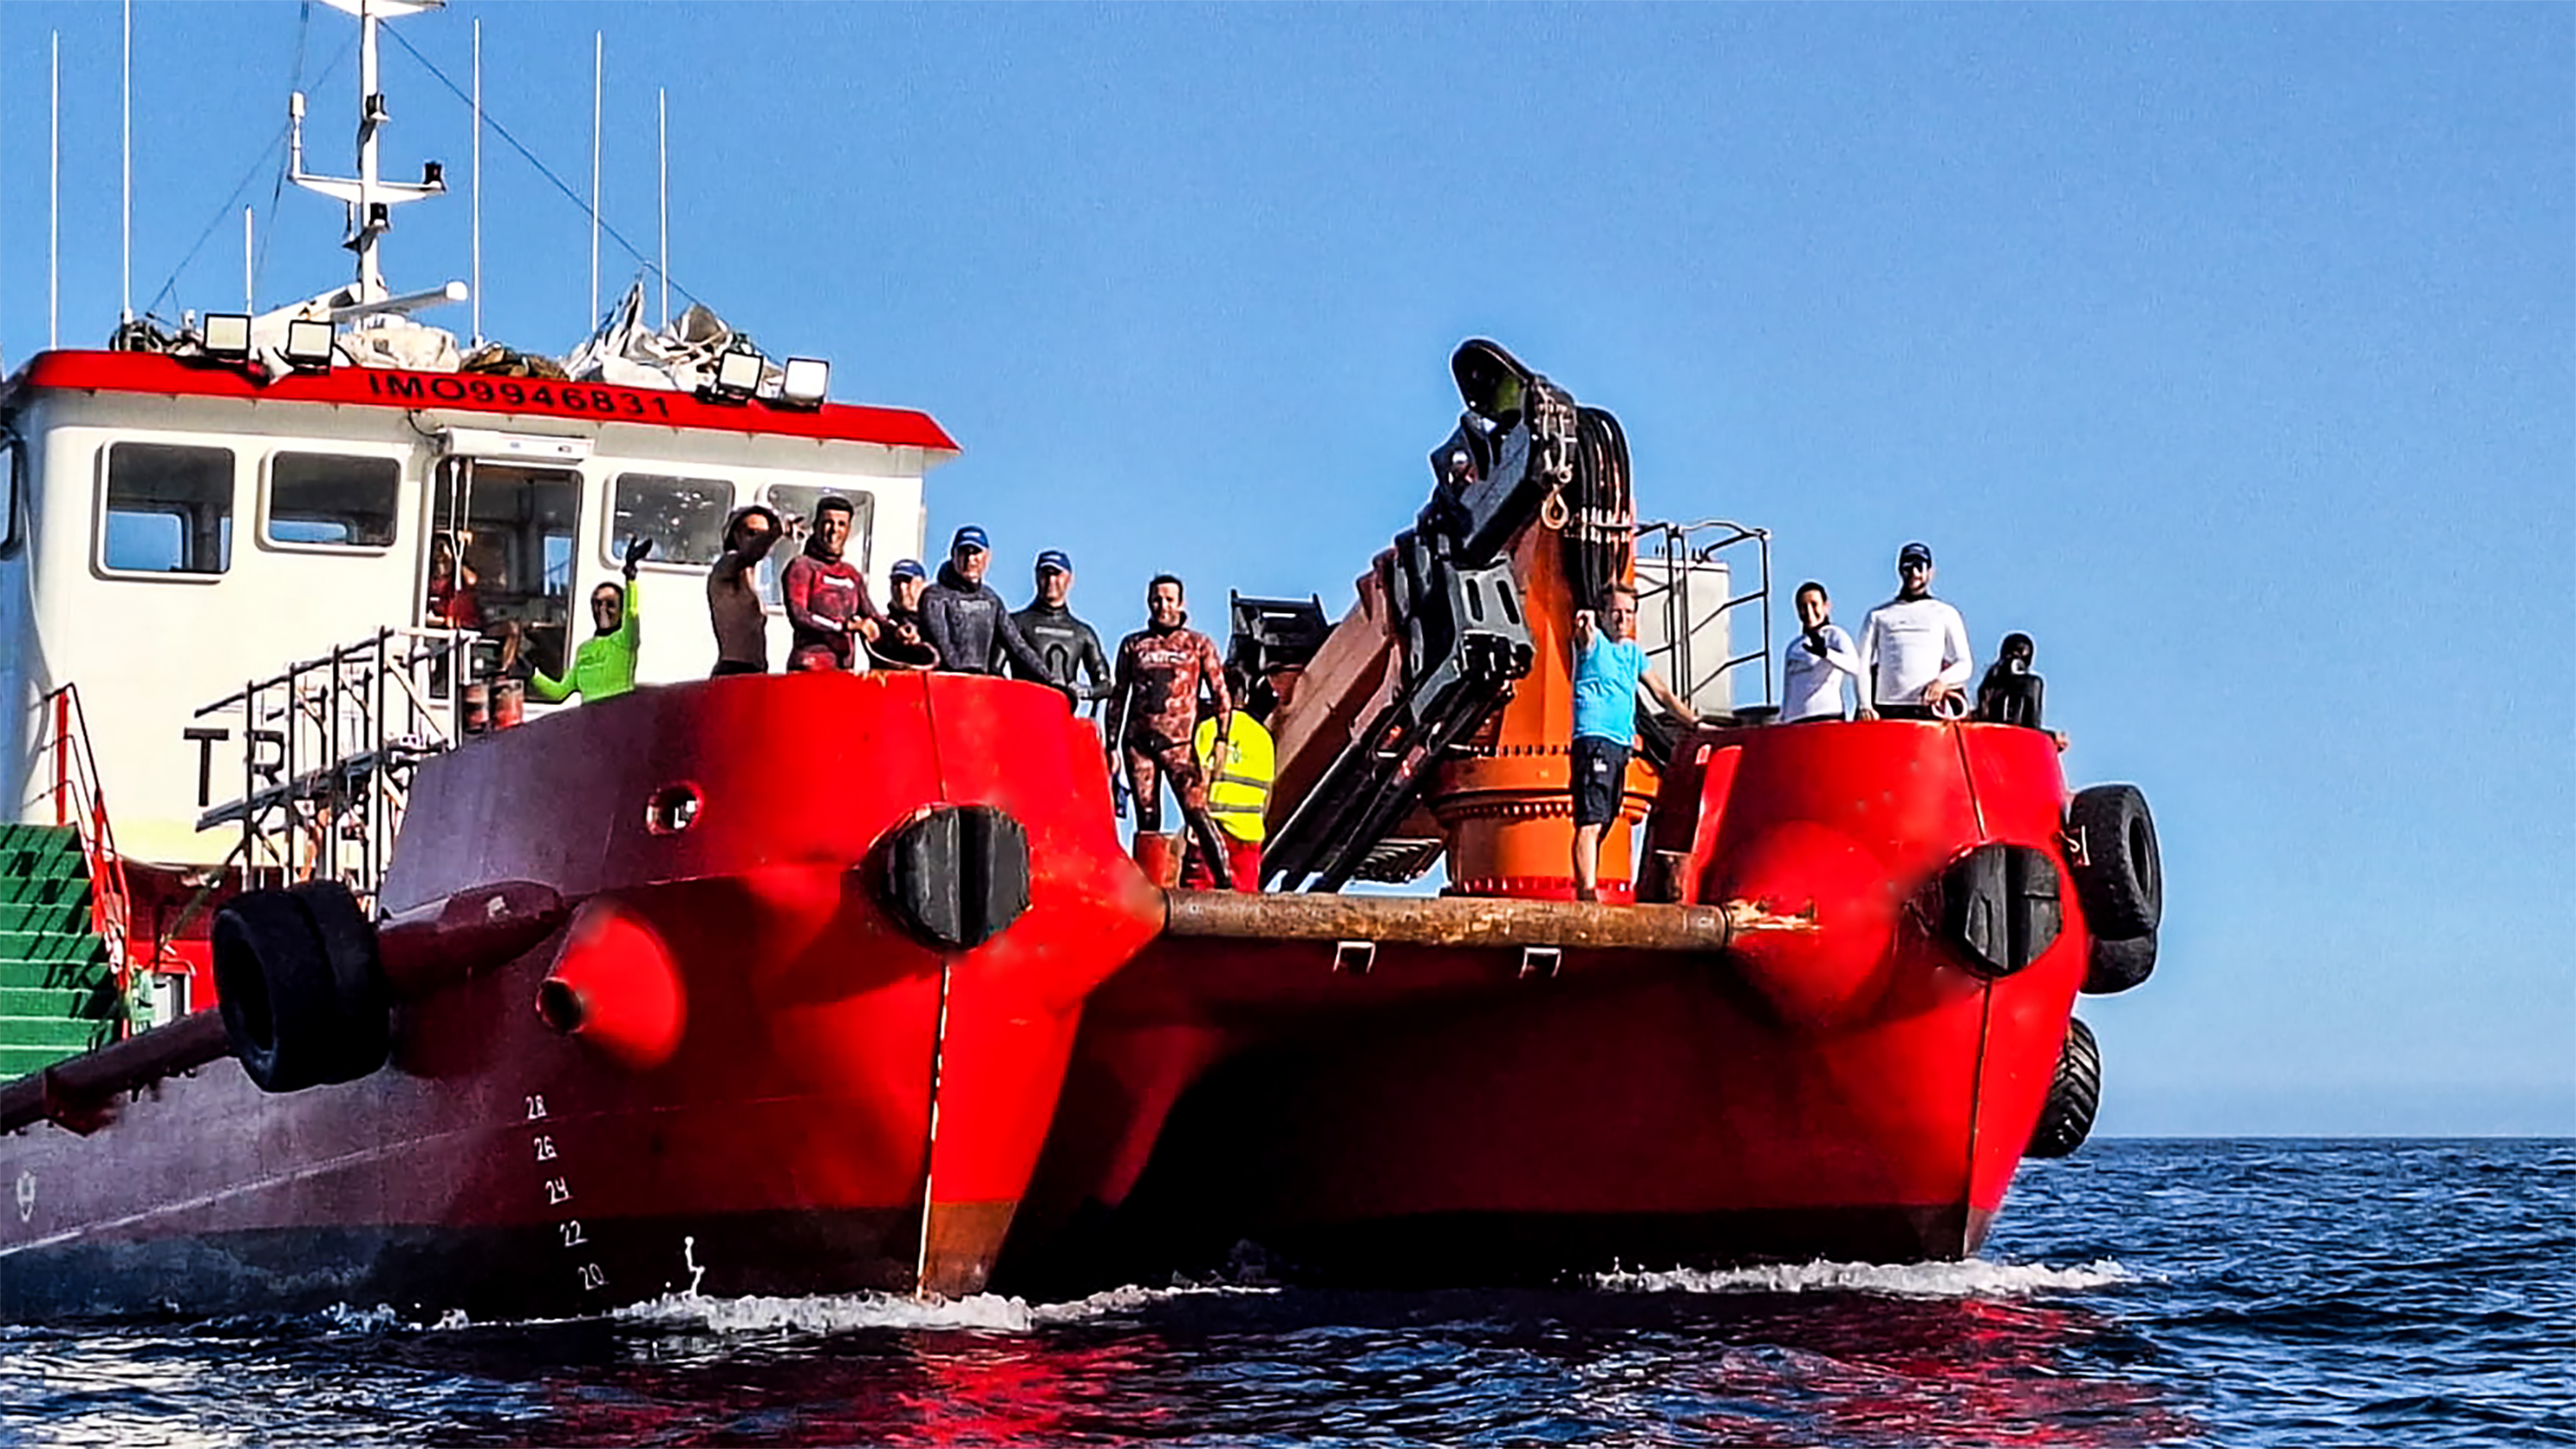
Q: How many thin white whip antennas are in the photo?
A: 6